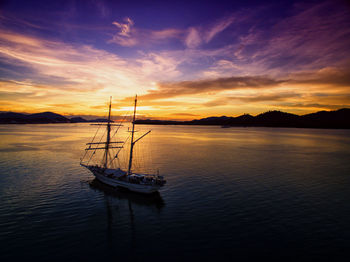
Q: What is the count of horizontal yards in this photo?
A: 3